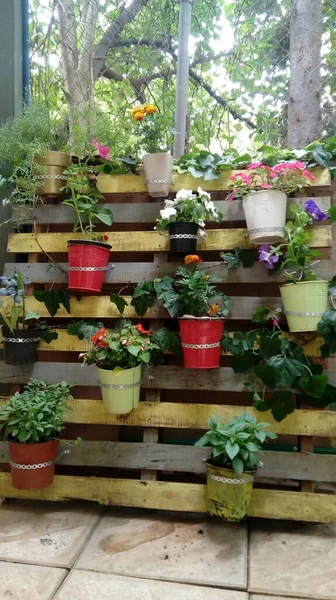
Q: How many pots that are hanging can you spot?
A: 11